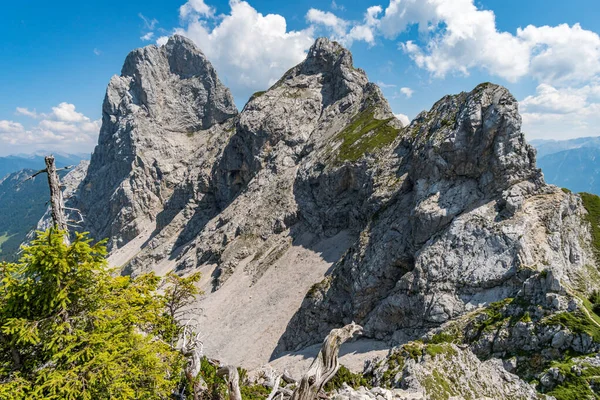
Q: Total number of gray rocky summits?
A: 3